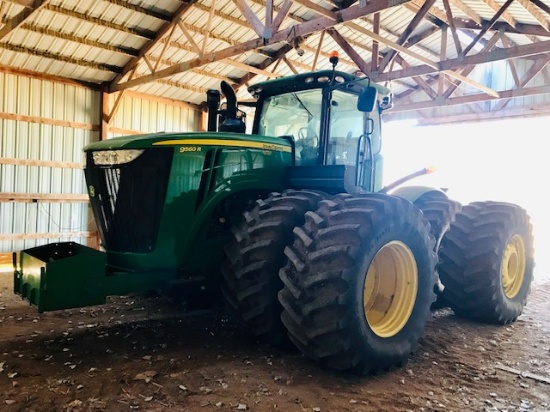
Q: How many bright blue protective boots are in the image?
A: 0